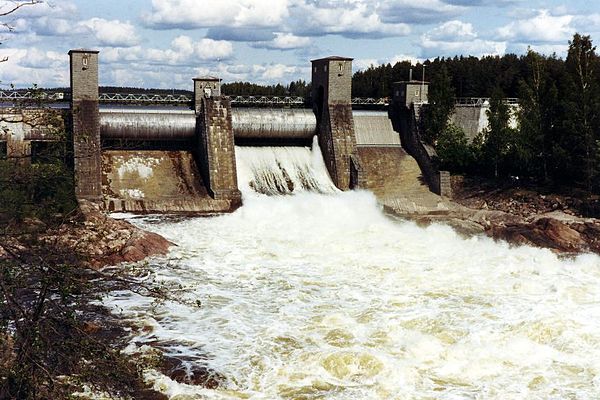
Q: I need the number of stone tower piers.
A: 4